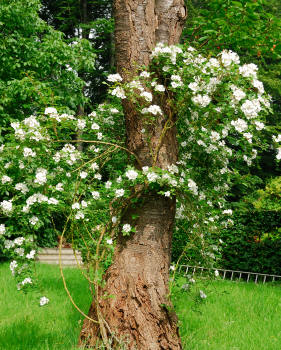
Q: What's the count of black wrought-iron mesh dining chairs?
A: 0